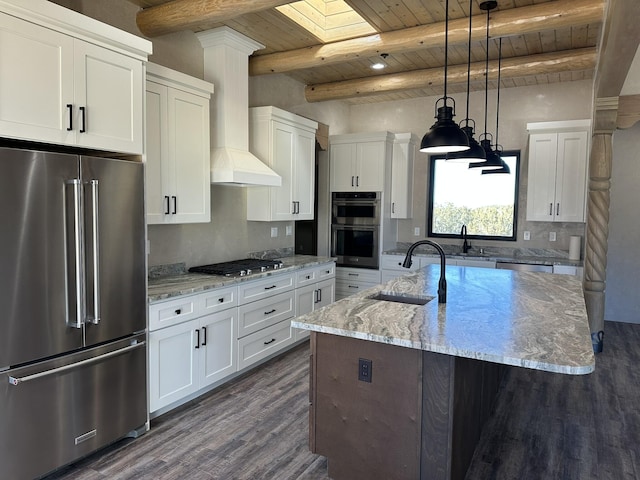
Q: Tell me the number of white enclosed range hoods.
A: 1